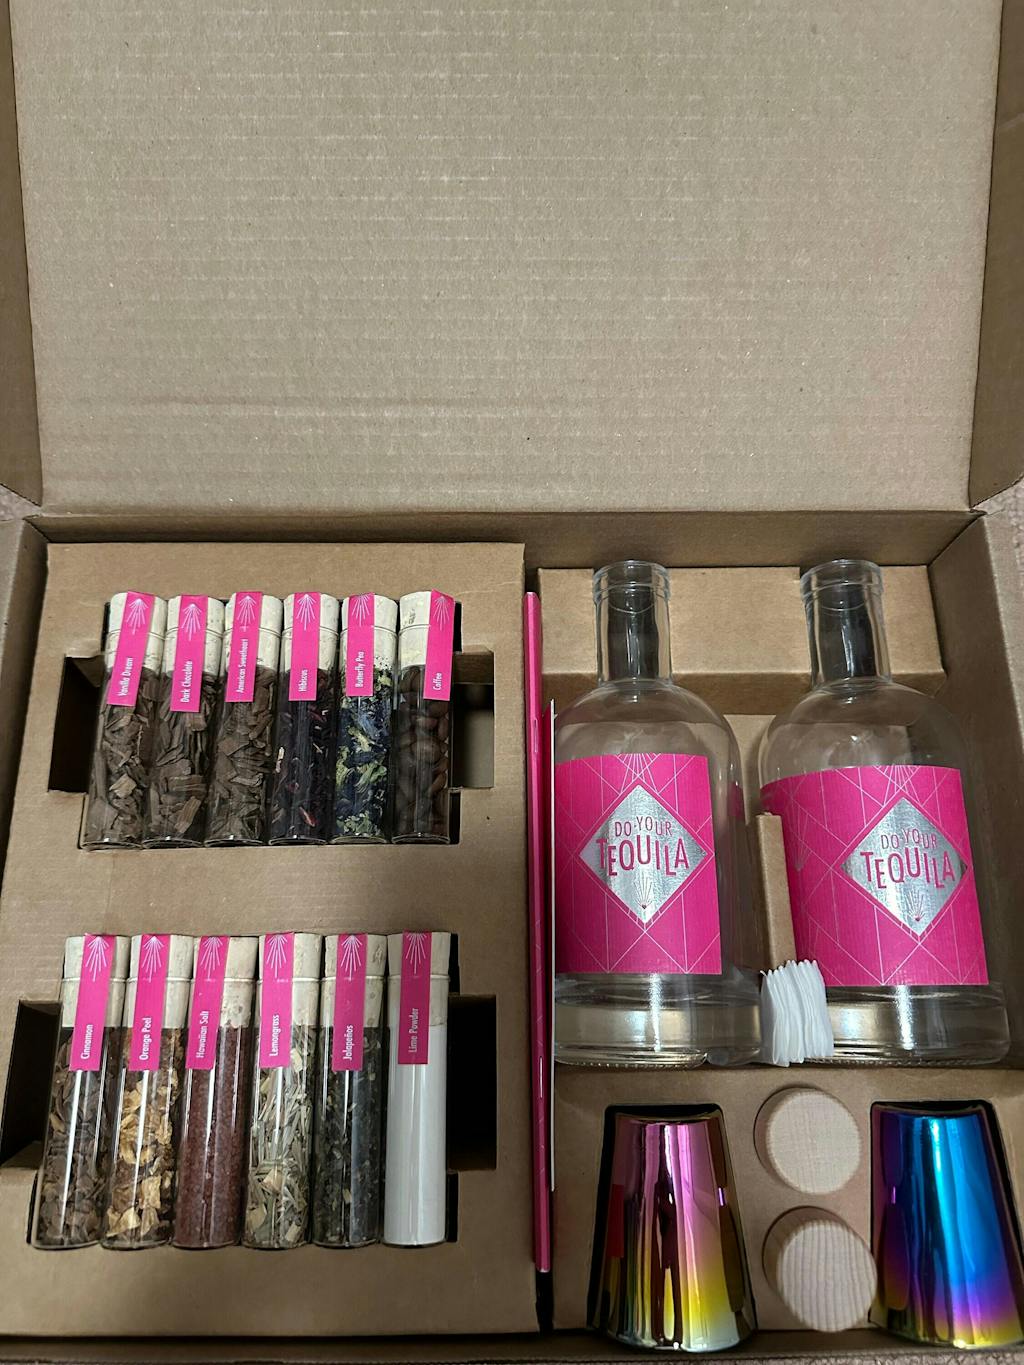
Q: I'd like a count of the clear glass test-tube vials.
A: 12